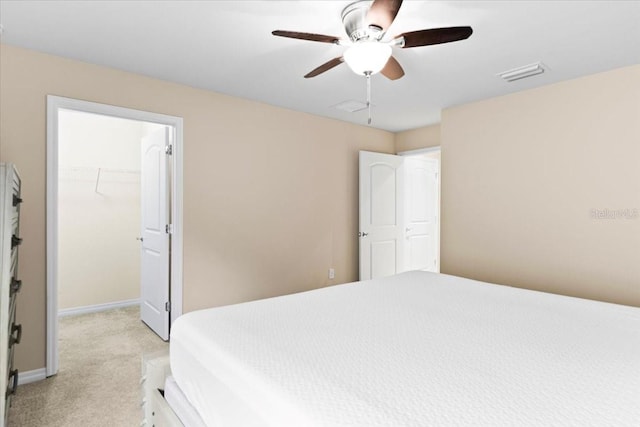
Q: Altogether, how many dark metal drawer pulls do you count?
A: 5